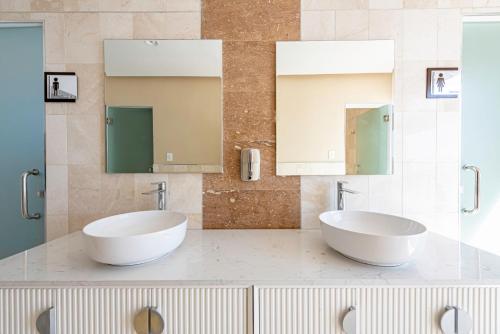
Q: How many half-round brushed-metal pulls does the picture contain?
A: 6